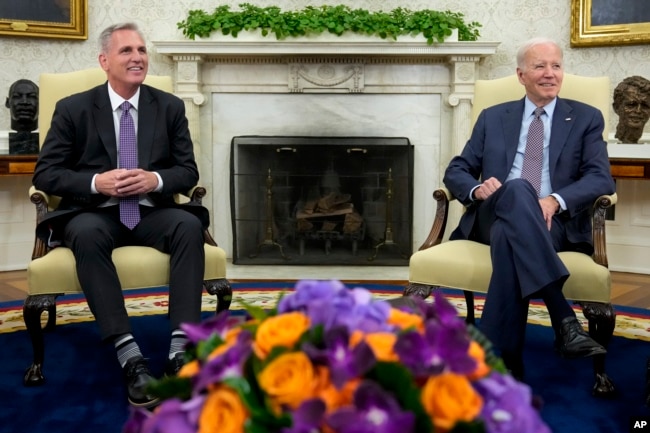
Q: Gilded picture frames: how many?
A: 2